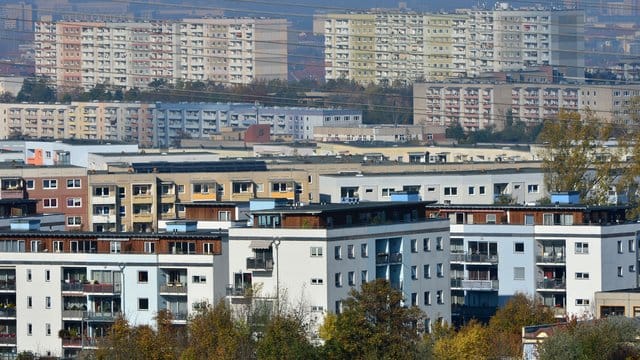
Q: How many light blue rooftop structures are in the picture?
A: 5